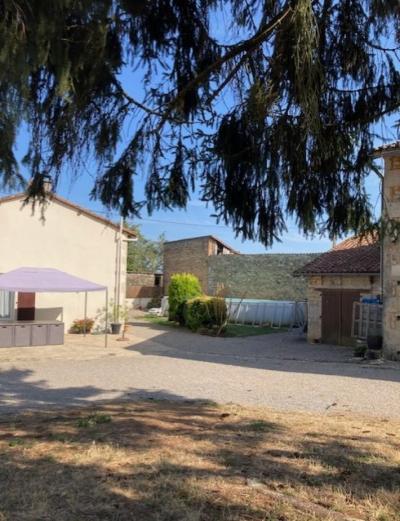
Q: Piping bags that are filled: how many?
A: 0